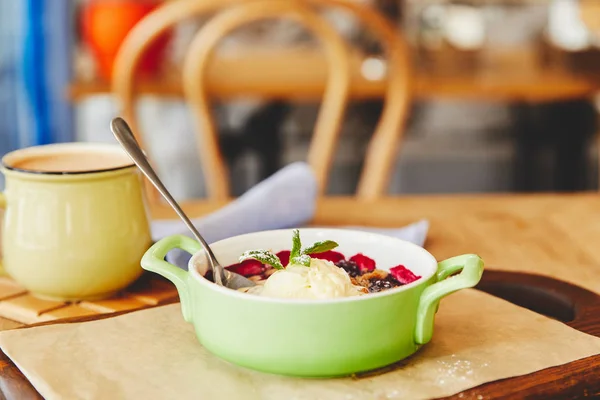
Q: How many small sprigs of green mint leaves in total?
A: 1